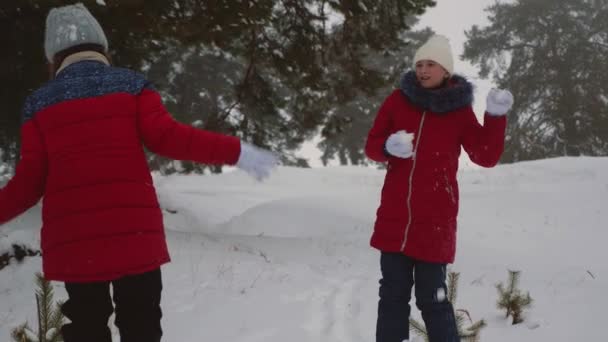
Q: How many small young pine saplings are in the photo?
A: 3